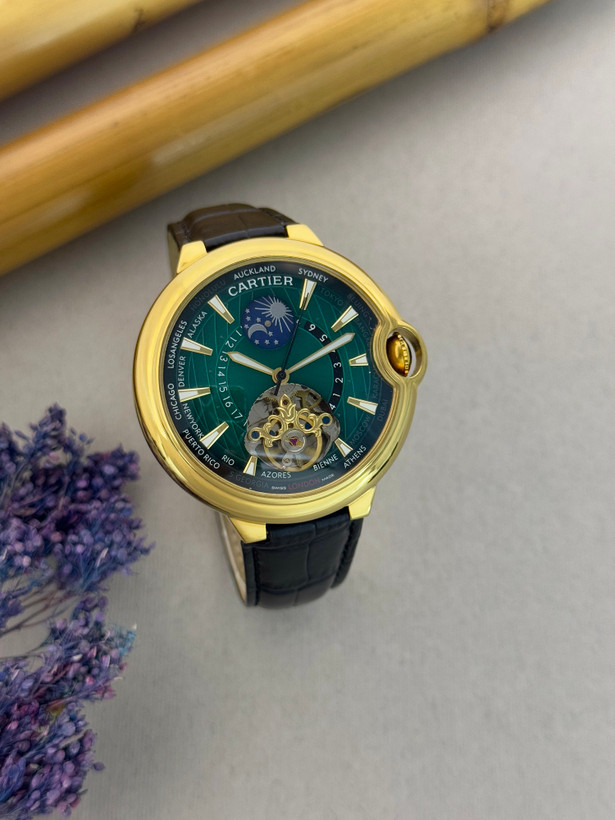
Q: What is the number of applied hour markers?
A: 10